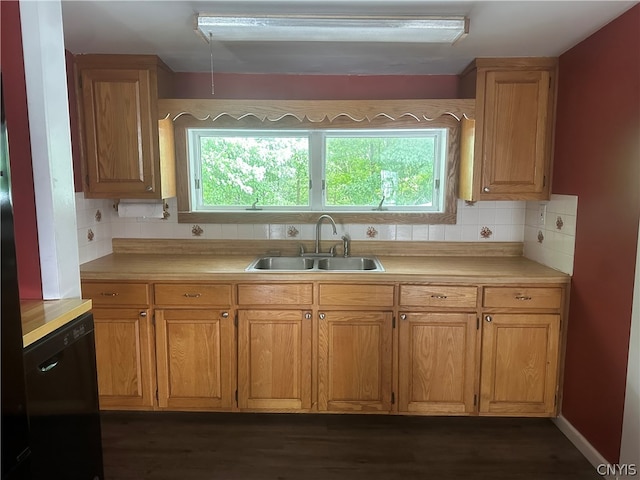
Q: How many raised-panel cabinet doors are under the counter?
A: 6